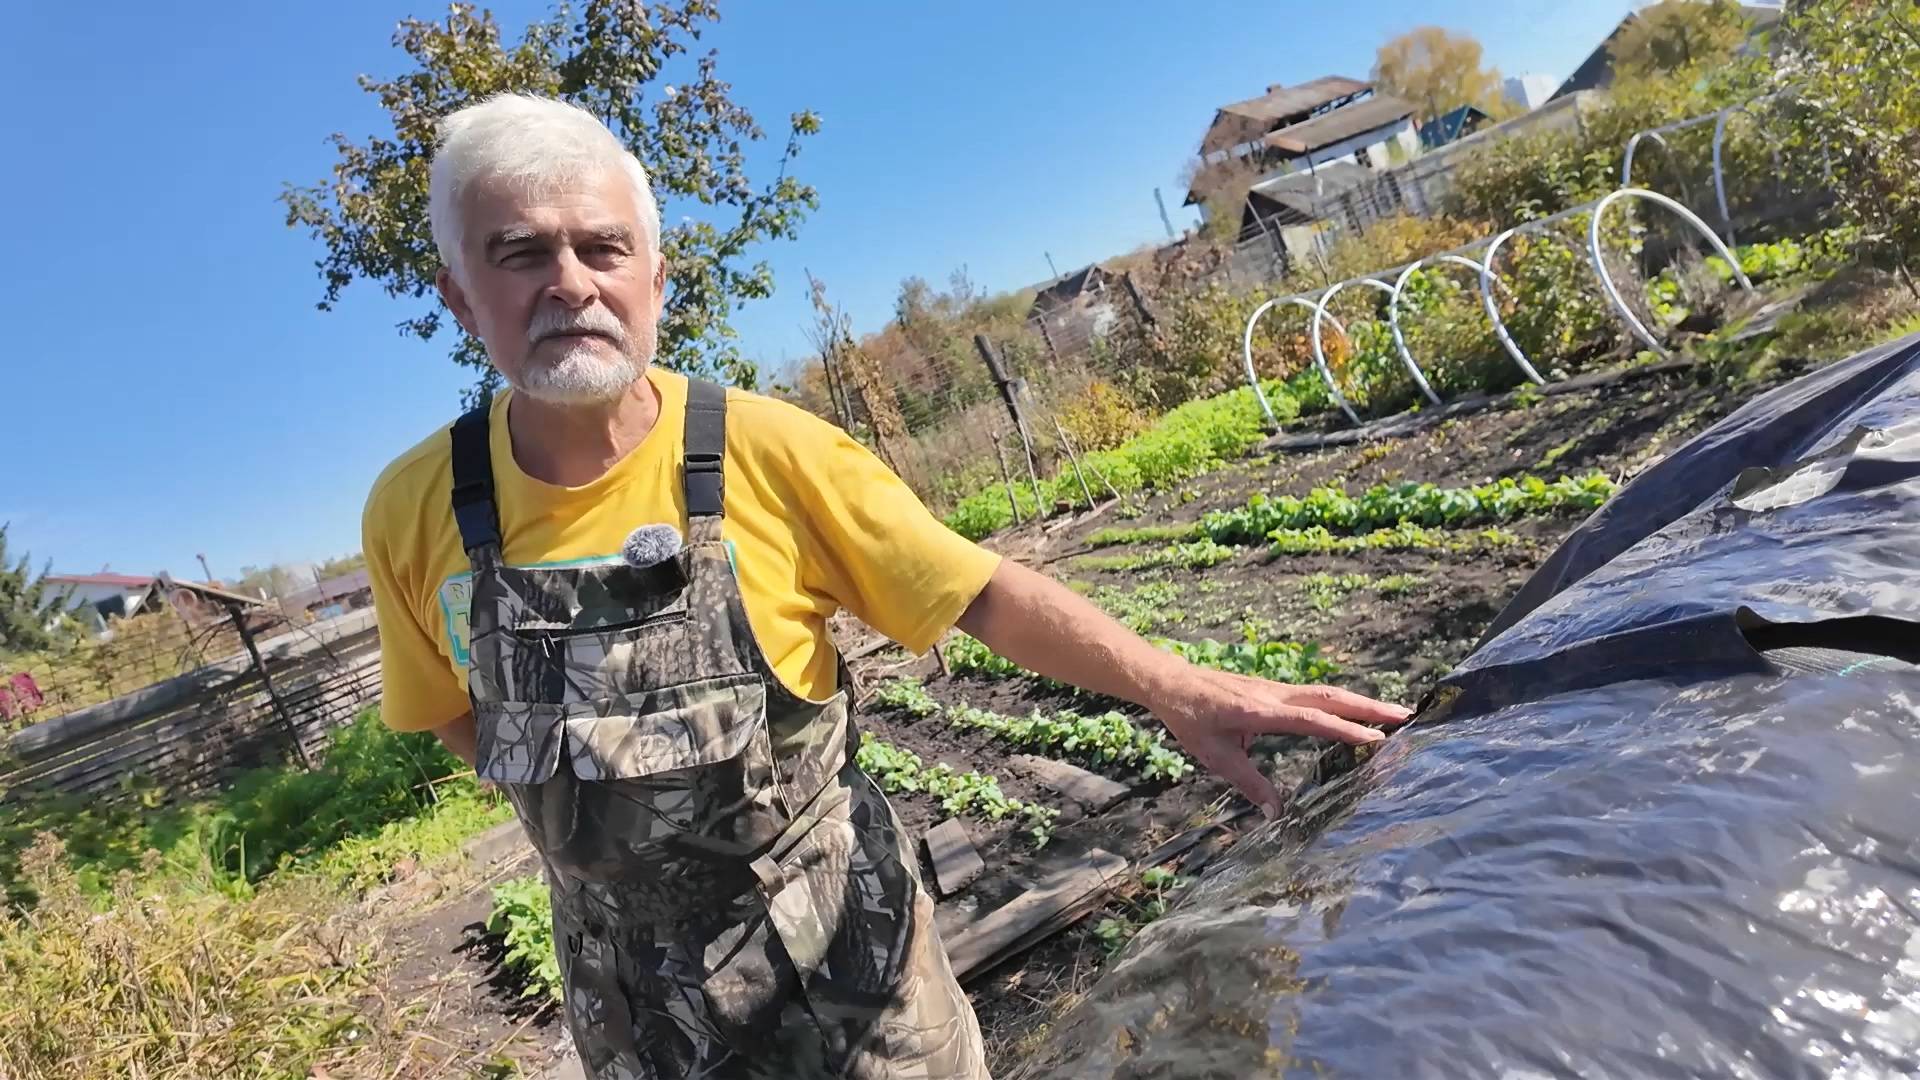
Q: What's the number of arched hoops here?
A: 7